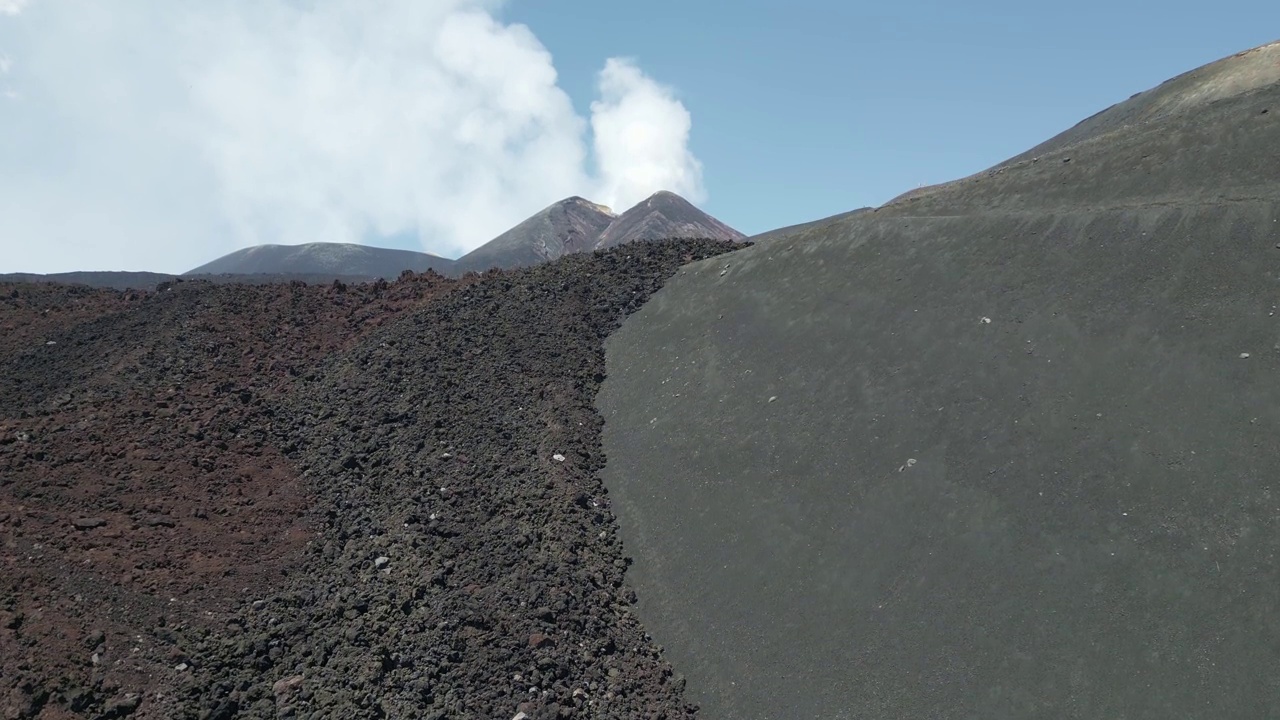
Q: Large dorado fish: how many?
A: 0